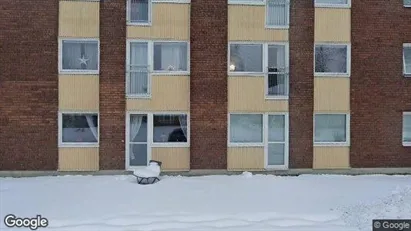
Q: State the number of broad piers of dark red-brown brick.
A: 5